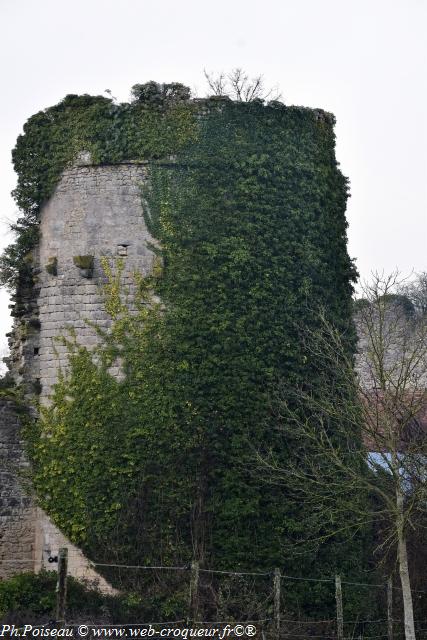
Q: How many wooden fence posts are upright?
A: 5